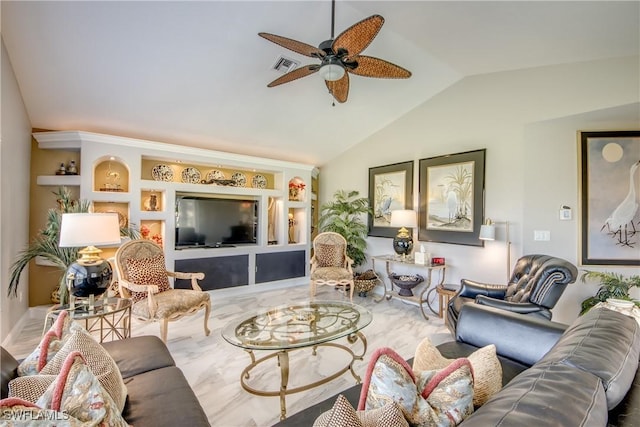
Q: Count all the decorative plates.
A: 5